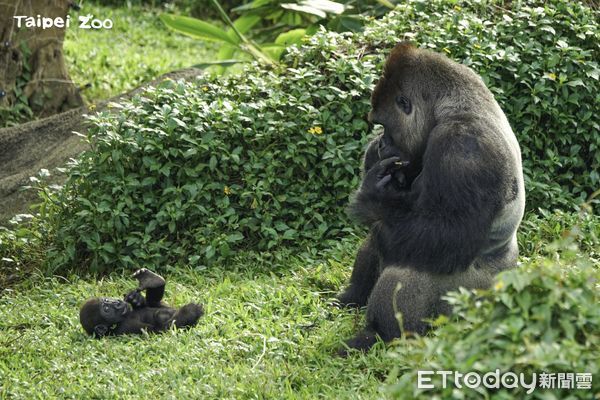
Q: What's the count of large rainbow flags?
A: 0